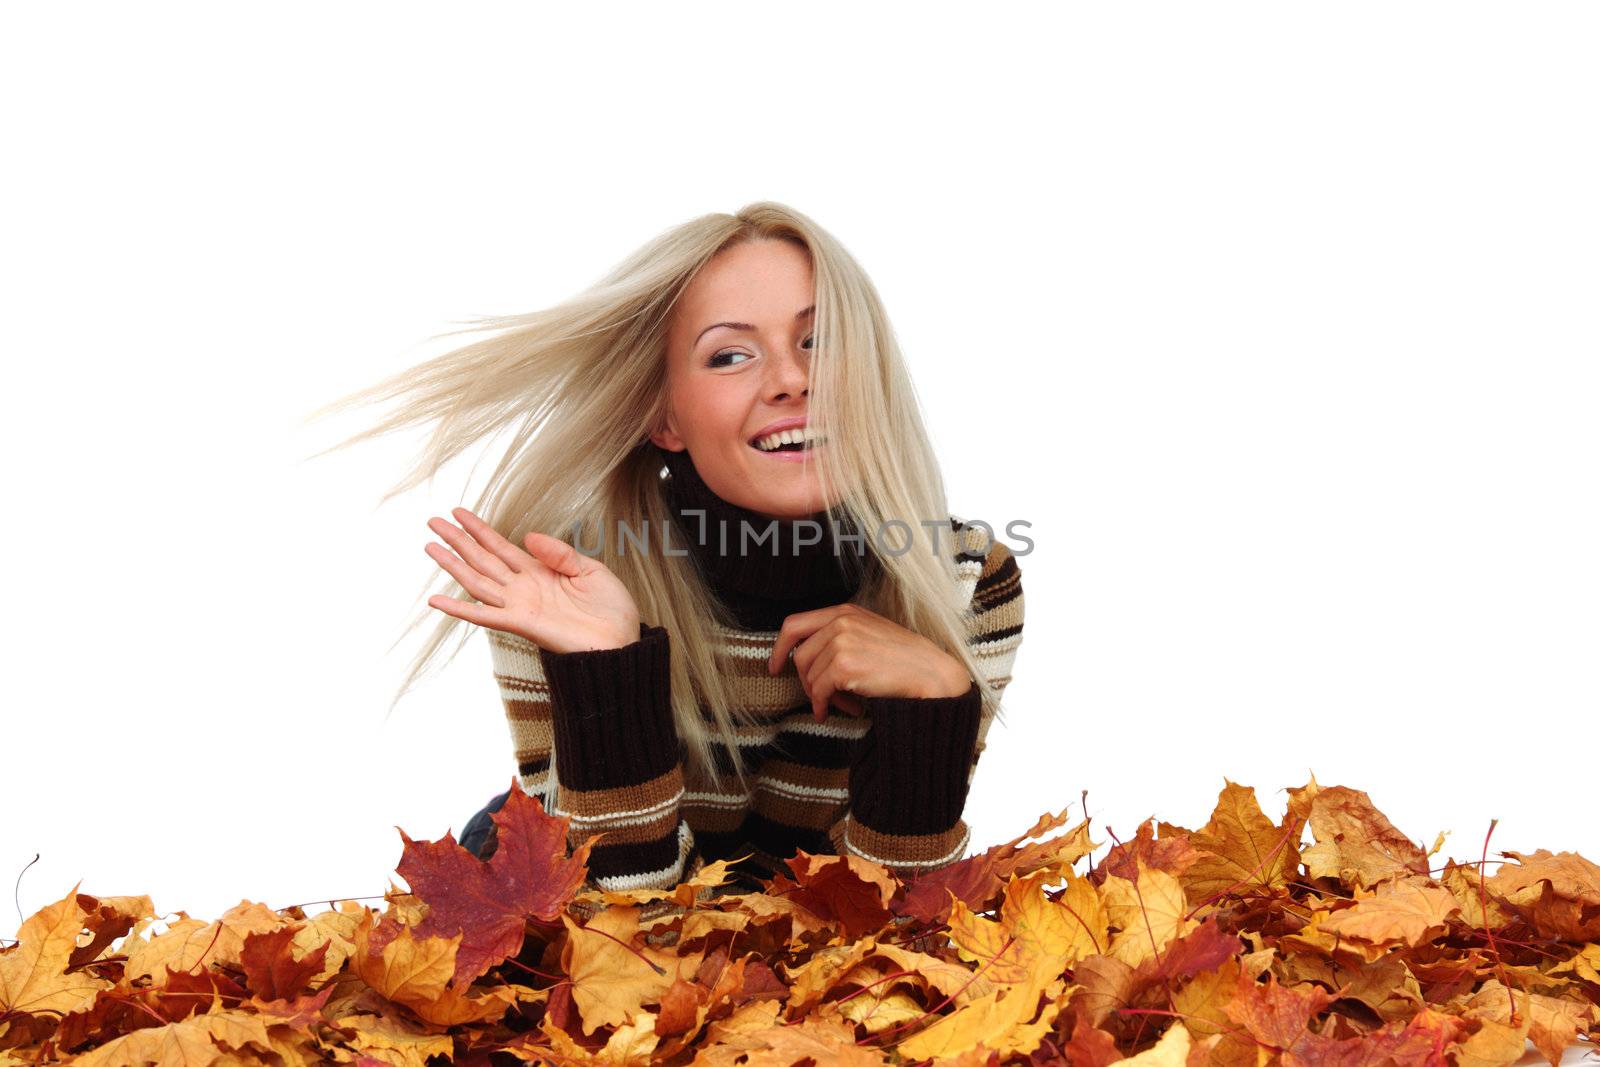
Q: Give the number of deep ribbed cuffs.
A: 2